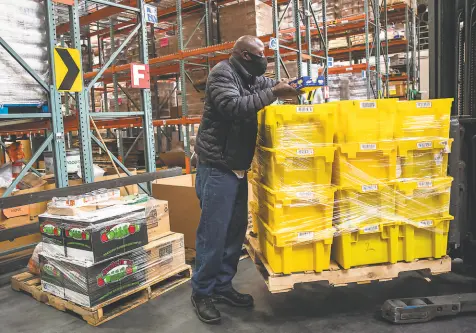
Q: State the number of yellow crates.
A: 12